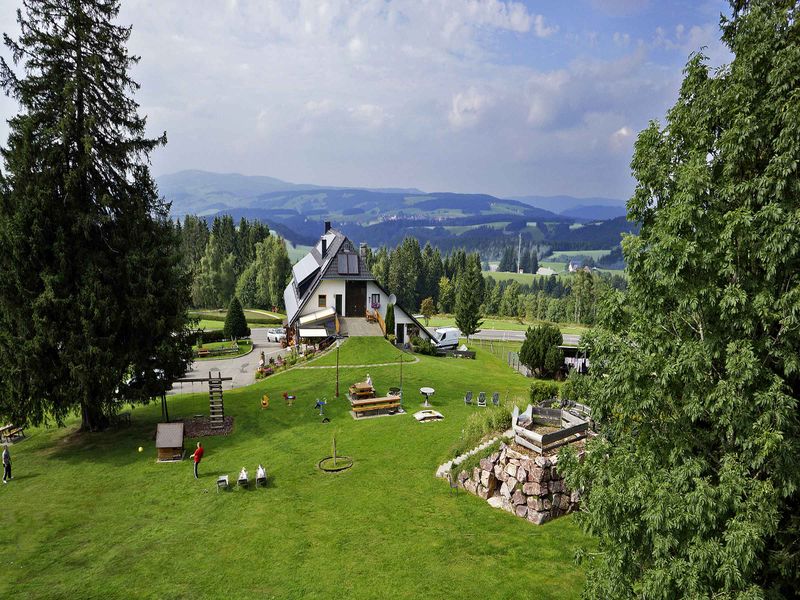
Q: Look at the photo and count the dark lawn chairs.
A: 3